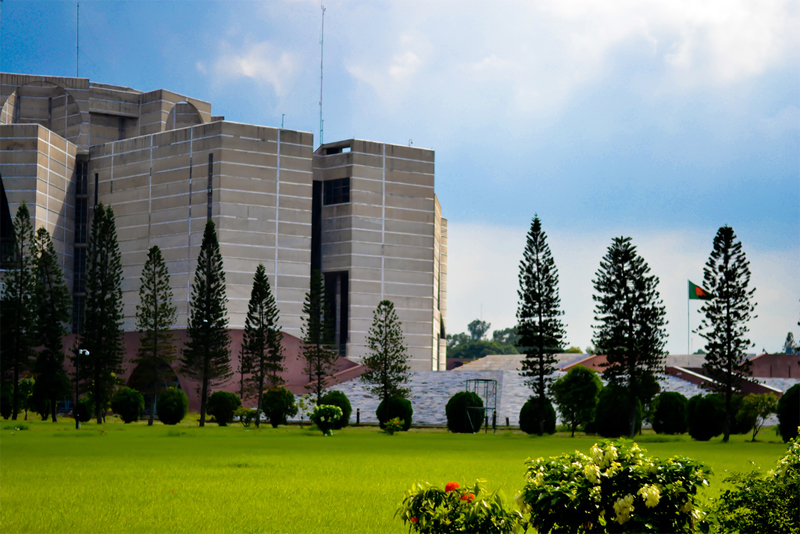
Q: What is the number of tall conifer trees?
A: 11